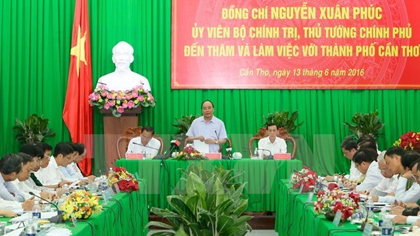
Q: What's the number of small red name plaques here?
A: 3